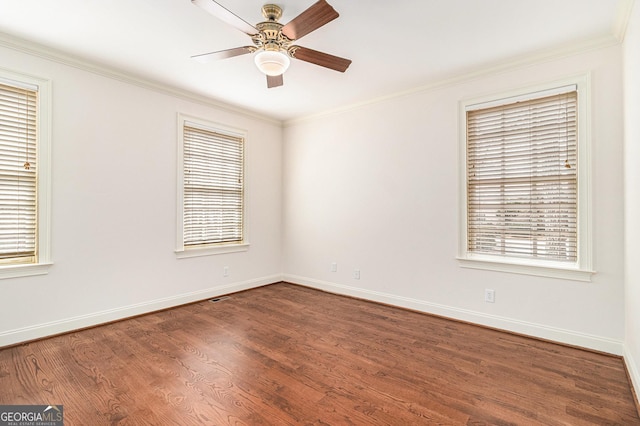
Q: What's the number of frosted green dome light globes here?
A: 0